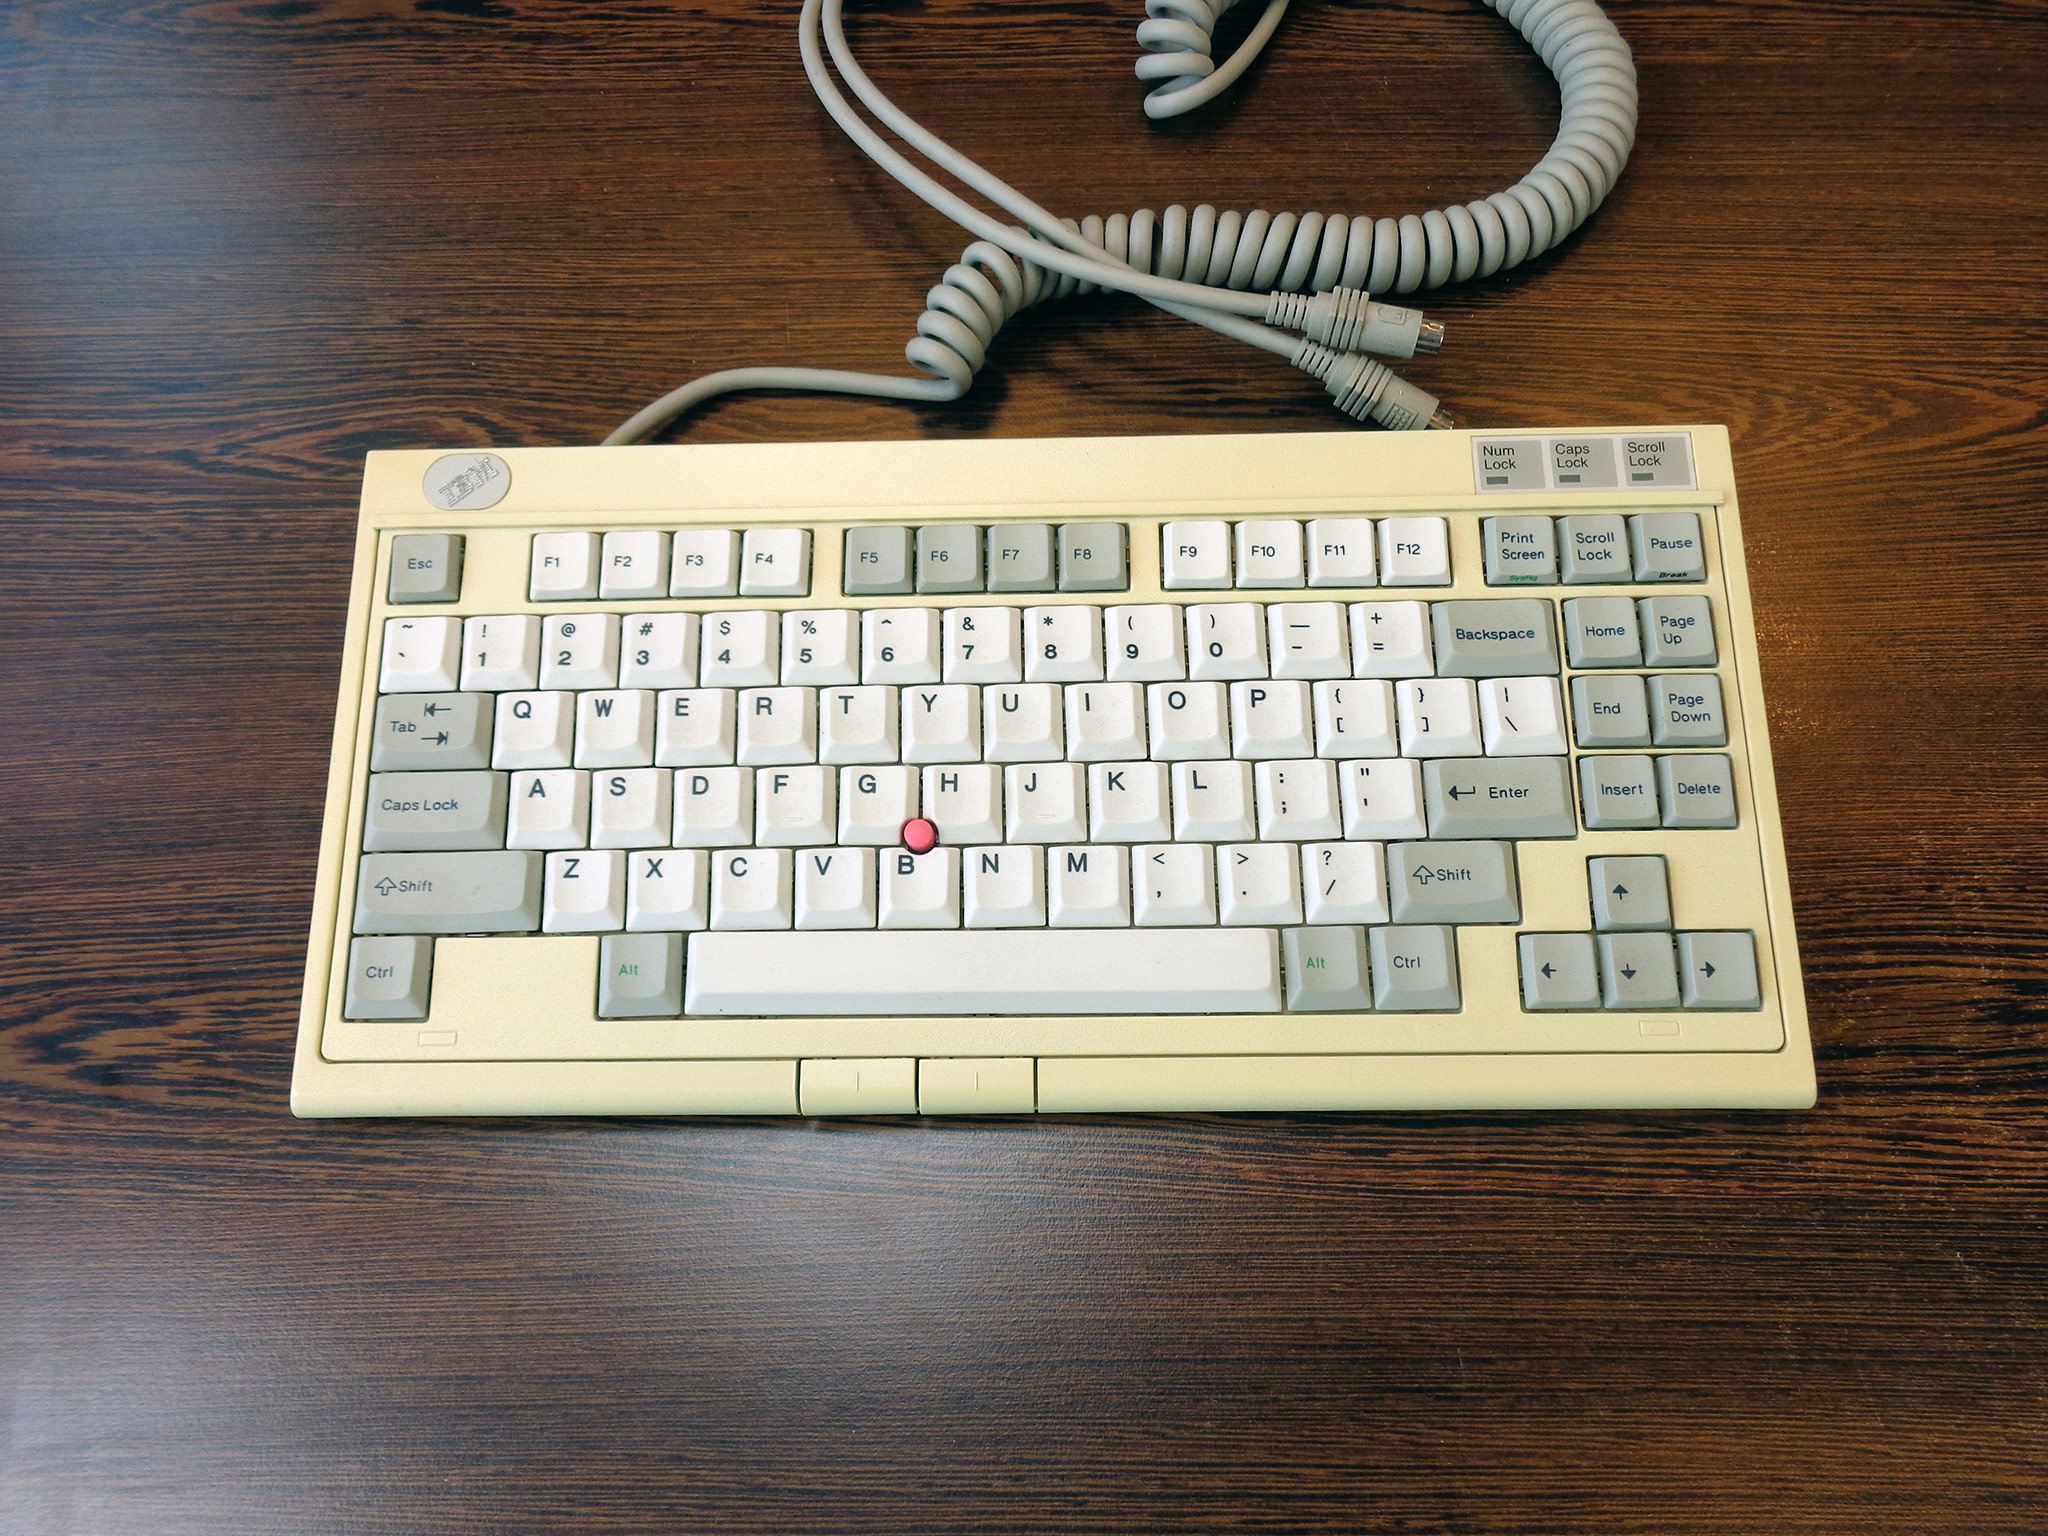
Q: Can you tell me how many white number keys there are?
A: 10